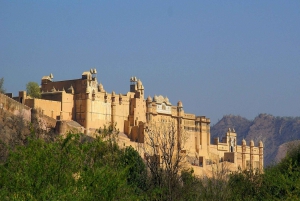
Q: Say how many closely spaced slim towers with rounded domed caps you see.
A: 3